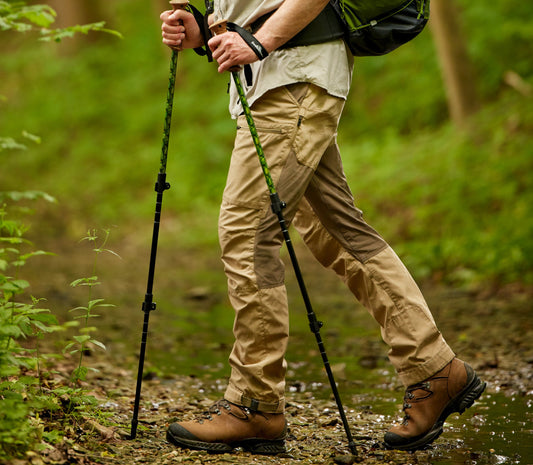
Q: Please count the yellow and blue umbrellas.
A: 0